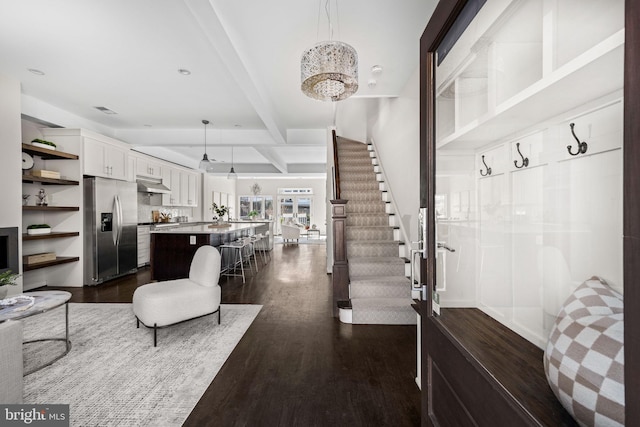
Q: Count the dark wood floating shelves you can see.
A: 5